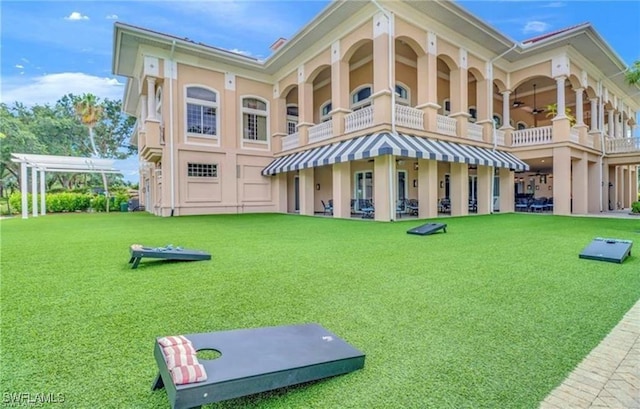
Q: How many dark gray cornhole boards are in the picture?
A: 4